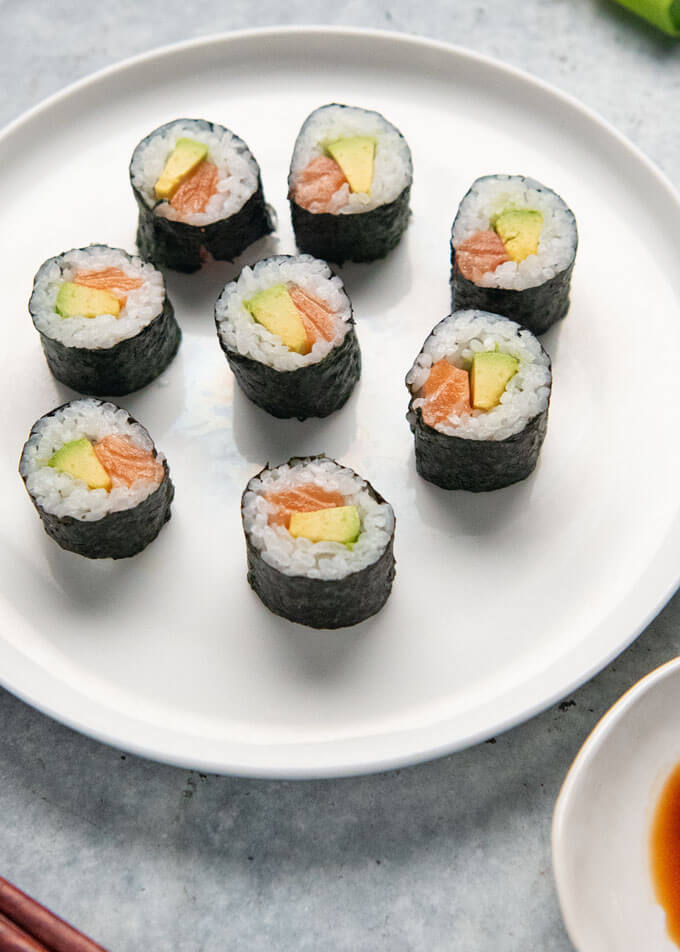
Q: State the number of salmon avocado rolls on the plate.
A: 8